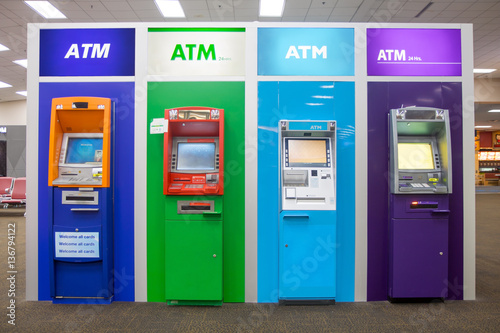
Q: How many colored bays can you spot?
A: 4